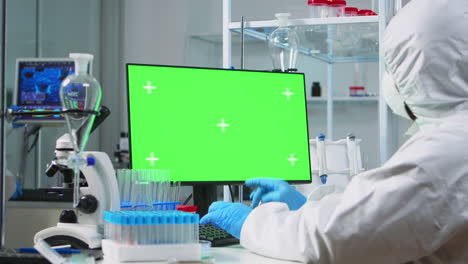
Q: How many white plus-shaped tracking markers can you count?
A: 5